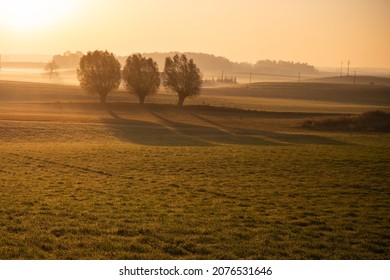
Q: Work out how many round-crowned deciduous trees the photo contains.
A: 3